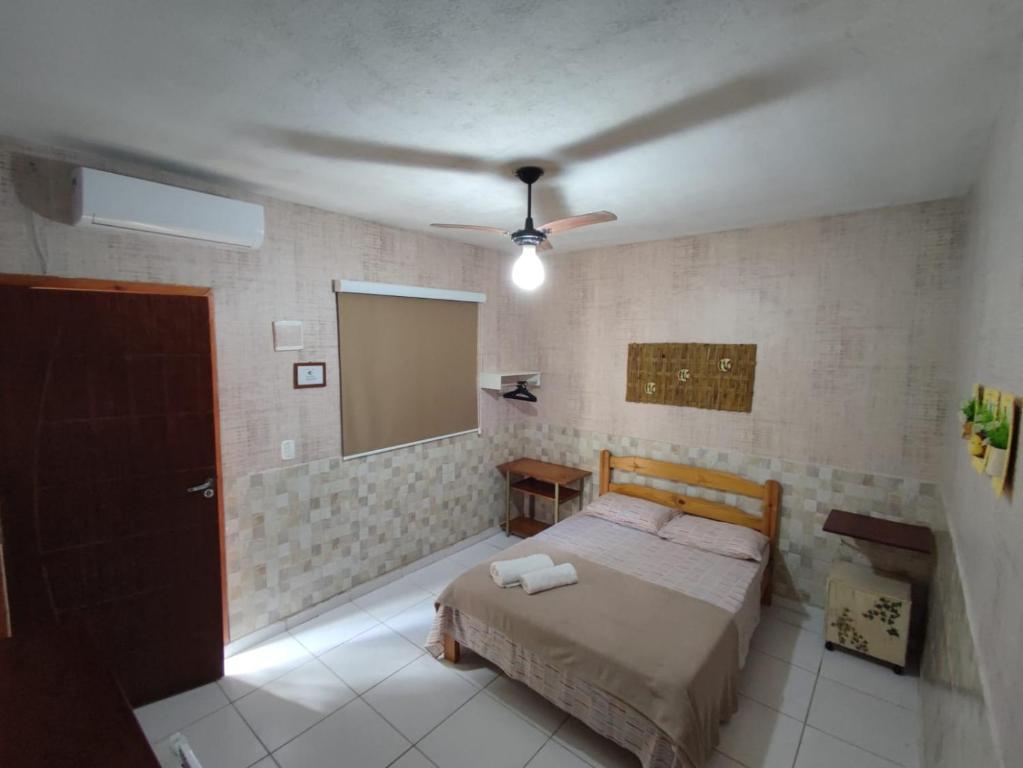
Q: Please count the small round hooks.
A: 3